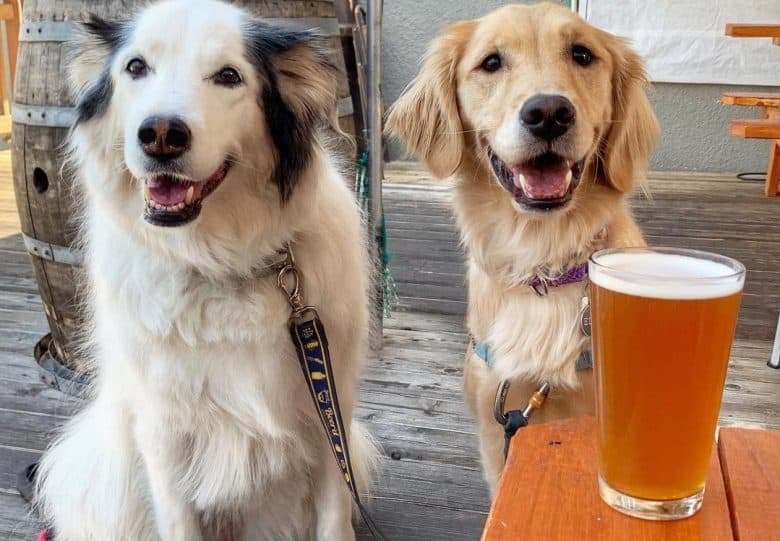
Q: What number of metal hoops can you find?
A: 4